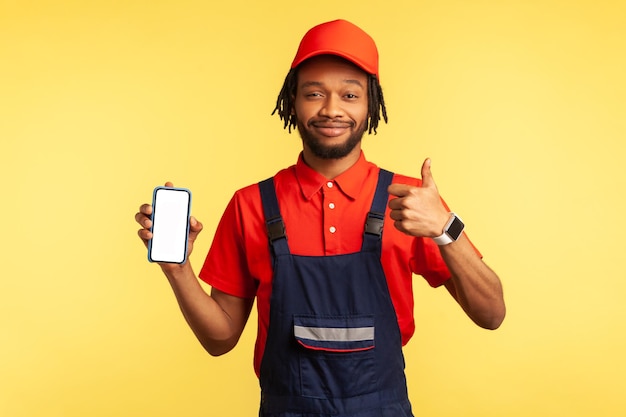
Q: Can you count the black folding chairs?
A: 0